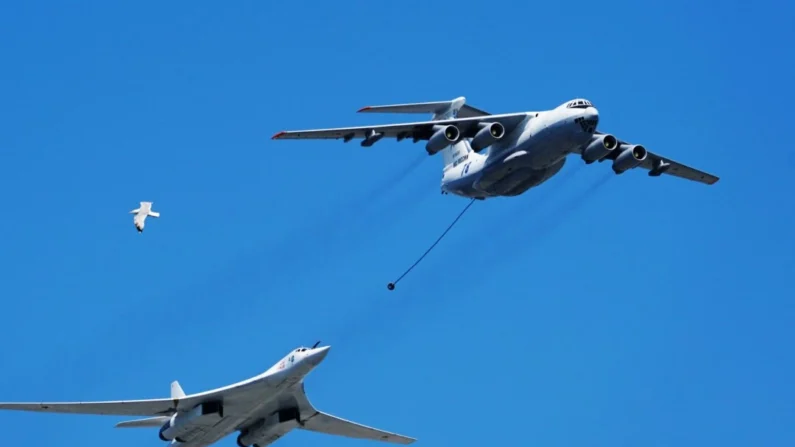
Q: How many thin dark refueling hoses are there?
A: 1